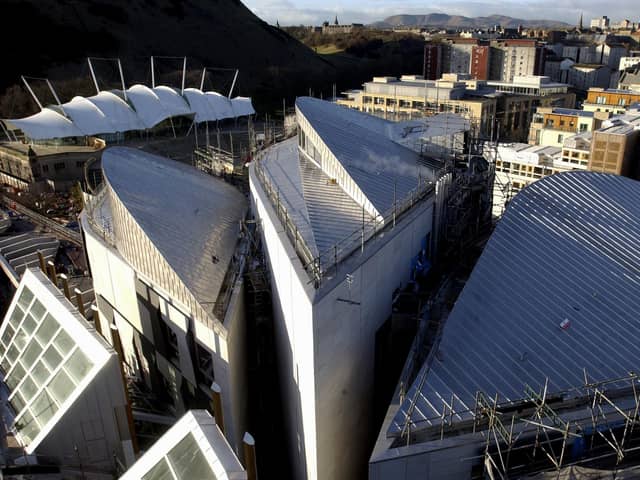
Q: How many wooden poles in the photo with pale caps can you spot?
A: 8